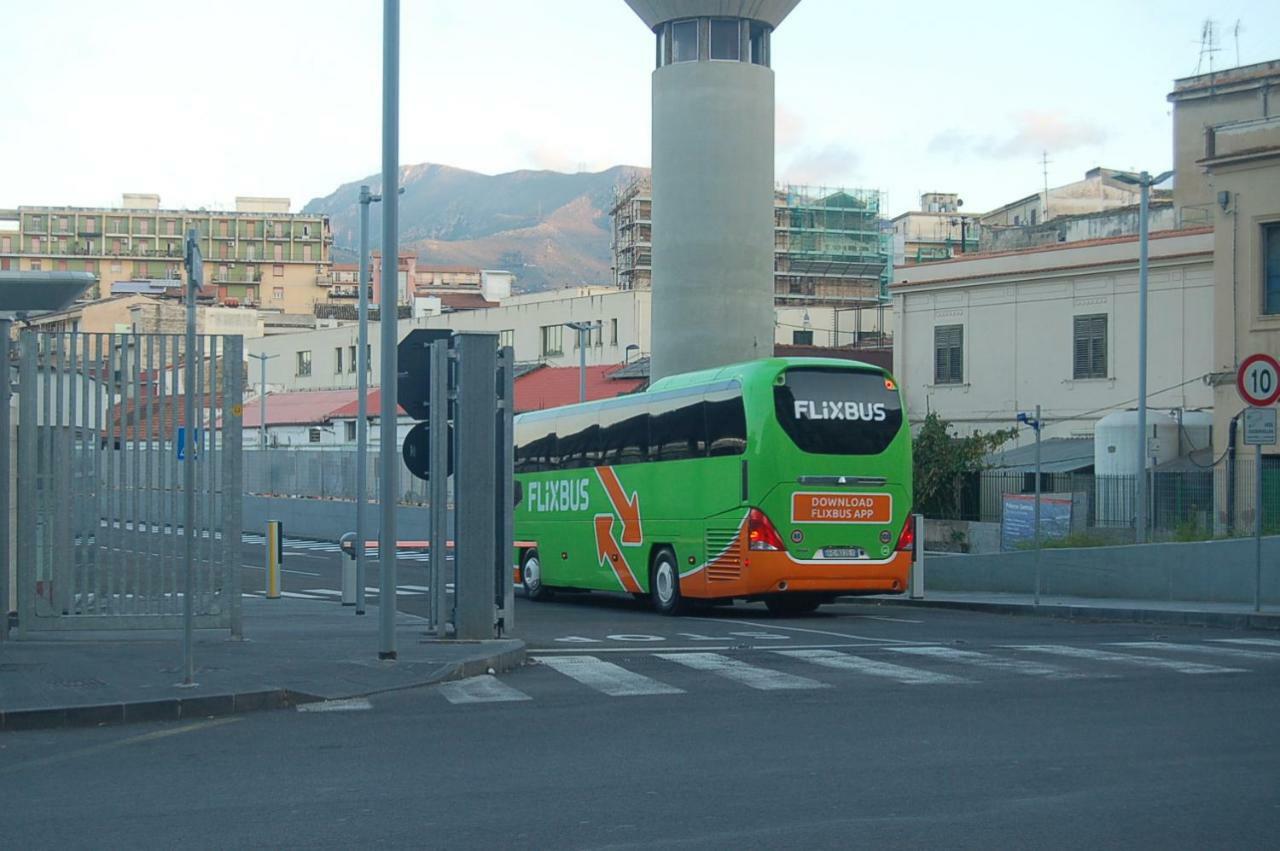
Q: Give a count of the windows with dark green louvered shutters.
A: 2